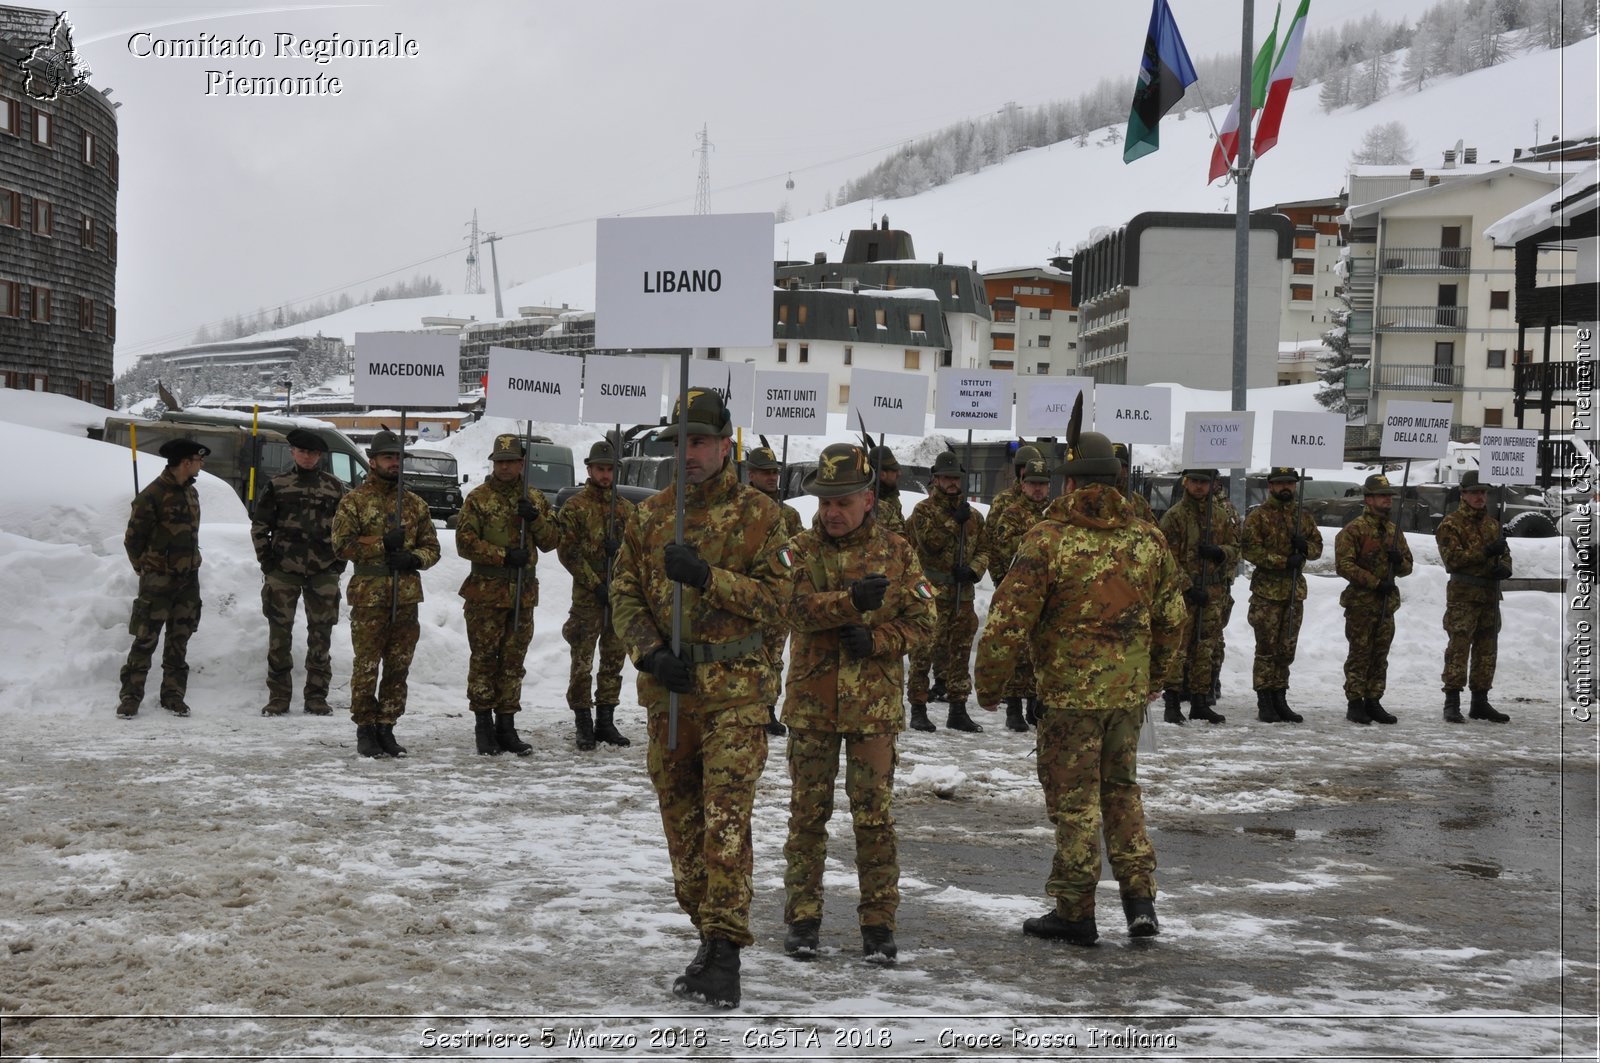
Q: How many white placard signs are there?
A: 14